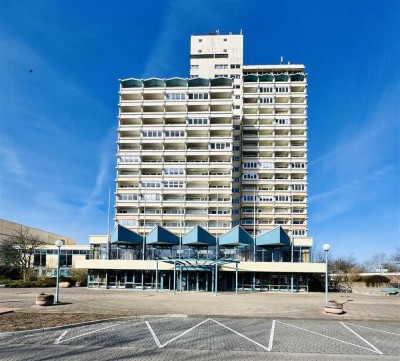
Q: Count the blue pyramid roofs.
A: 5